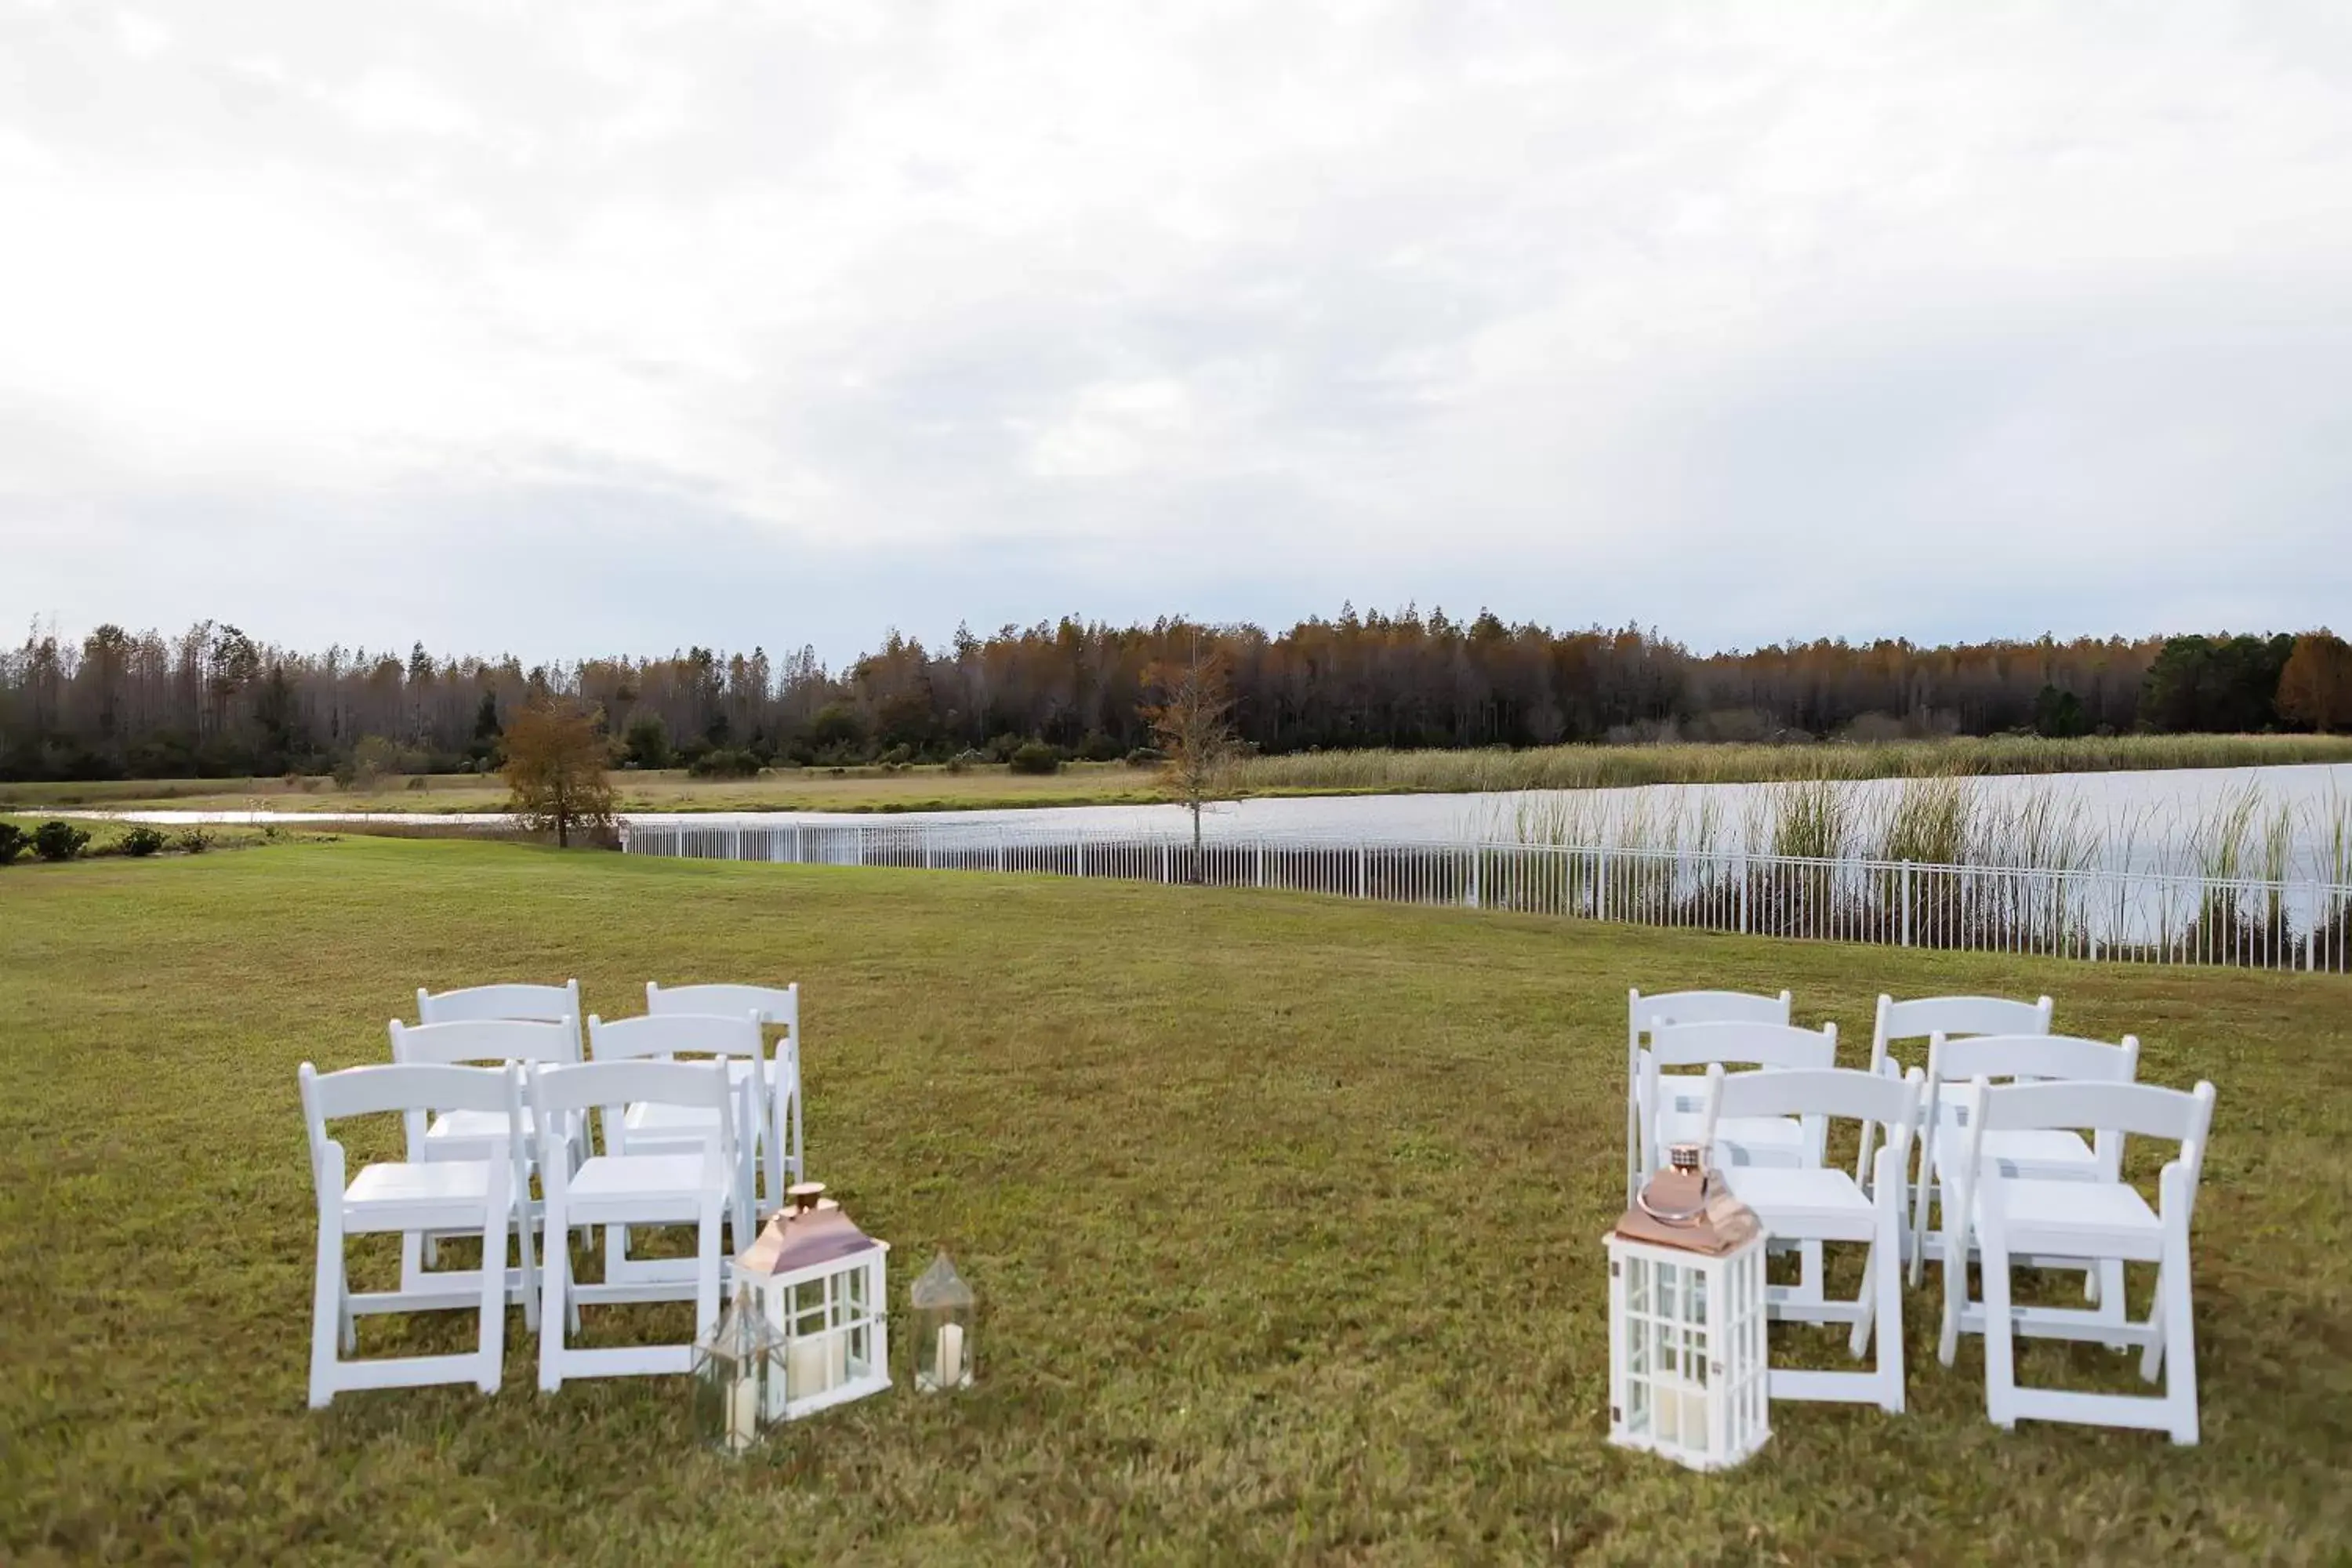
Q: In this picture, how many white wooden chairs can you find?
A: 12